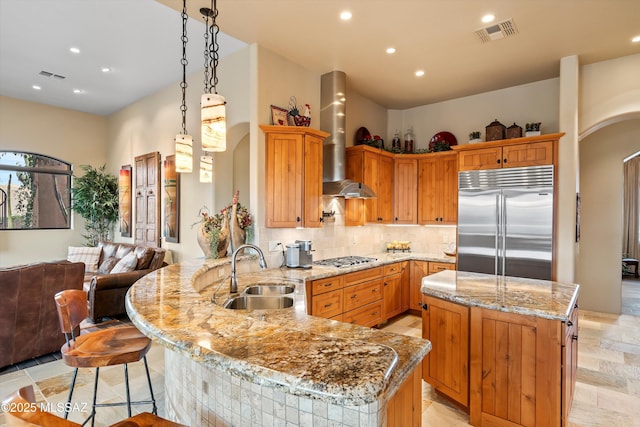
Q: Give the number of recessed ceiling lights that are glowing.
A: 9